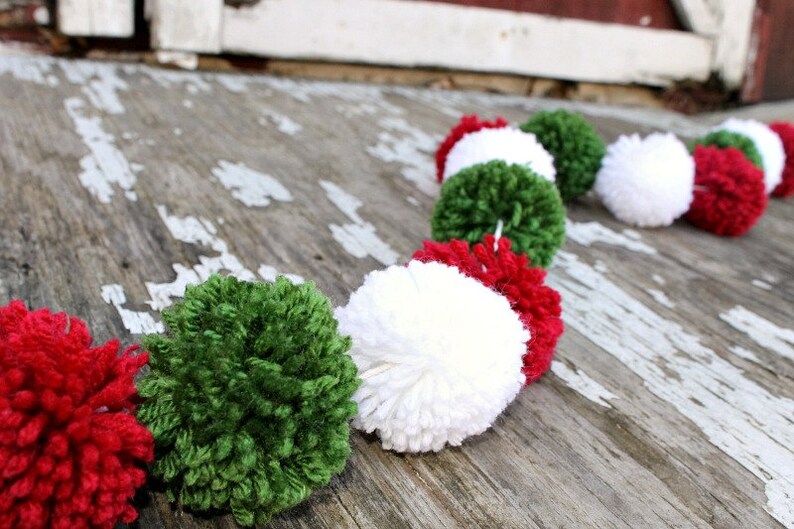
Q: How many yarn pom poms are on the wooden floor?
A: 13